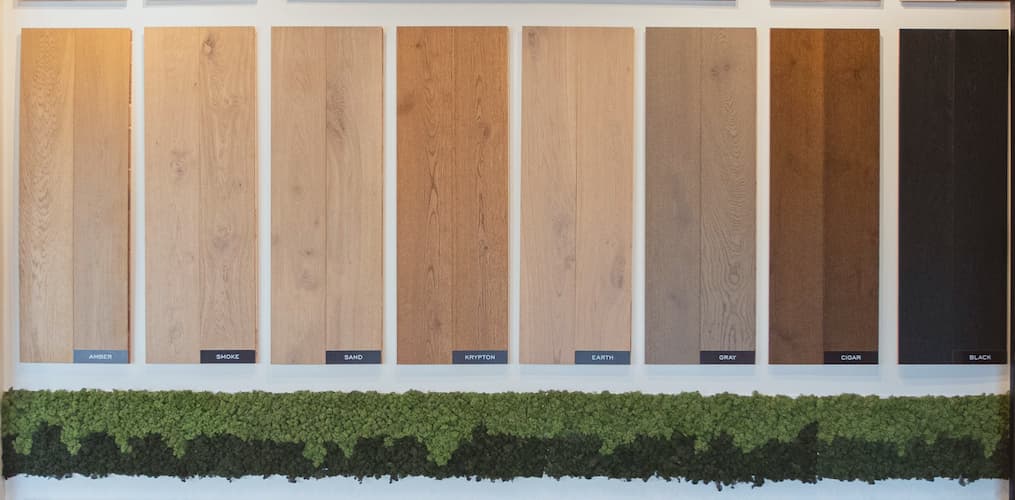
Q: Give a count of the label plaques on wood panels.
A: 8